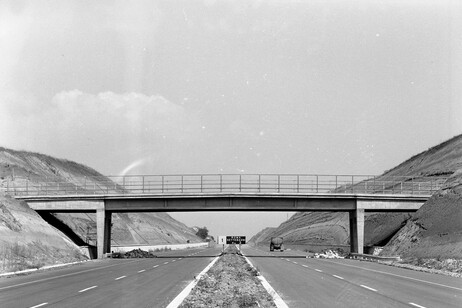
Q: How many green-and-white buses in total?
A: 0